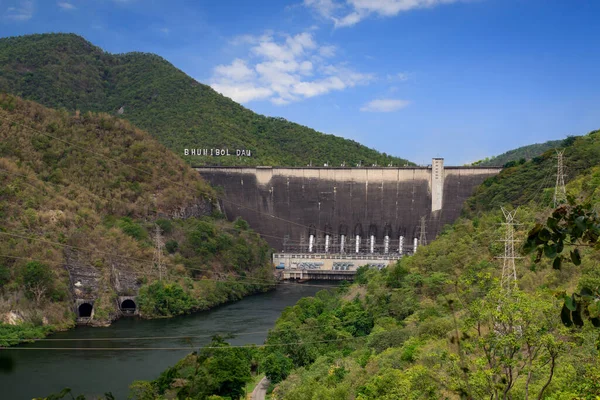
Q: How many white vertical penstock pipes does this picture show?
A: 8